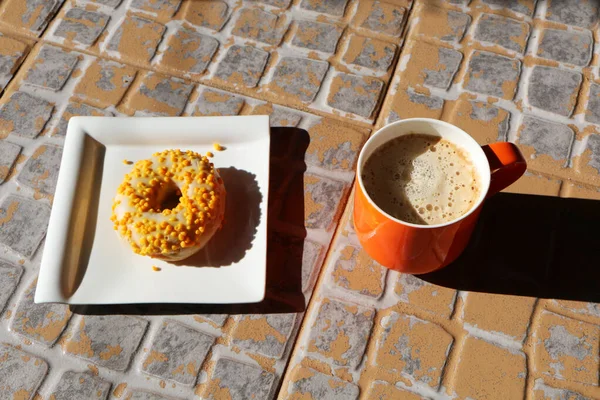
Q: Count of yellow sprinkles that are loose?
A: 4